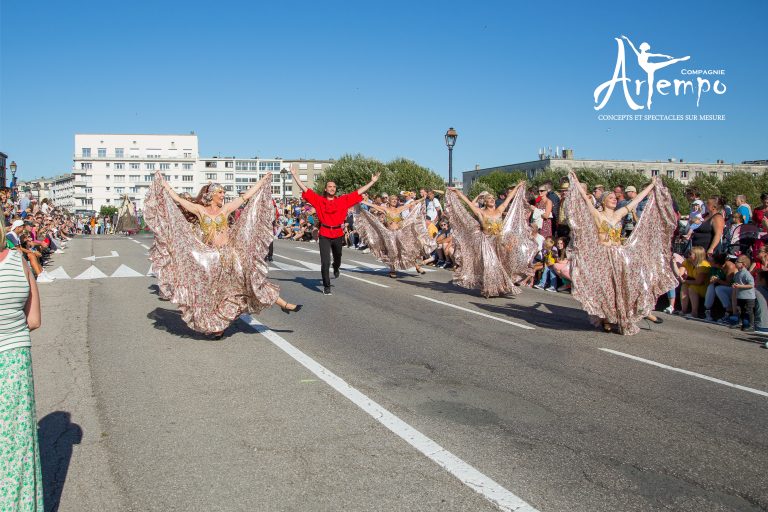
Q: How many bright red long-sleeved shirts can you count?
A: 1